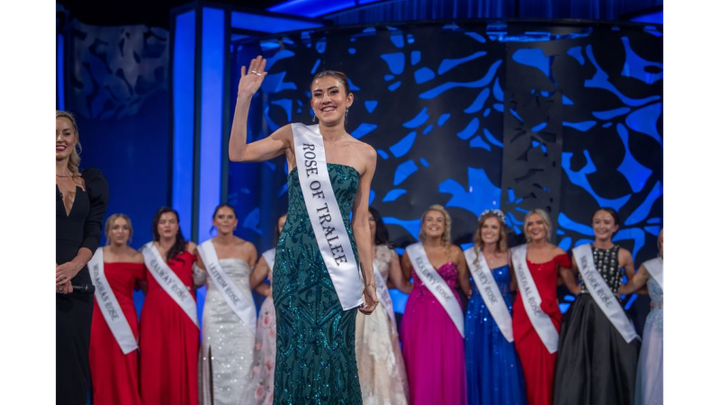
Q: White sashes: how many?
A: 11